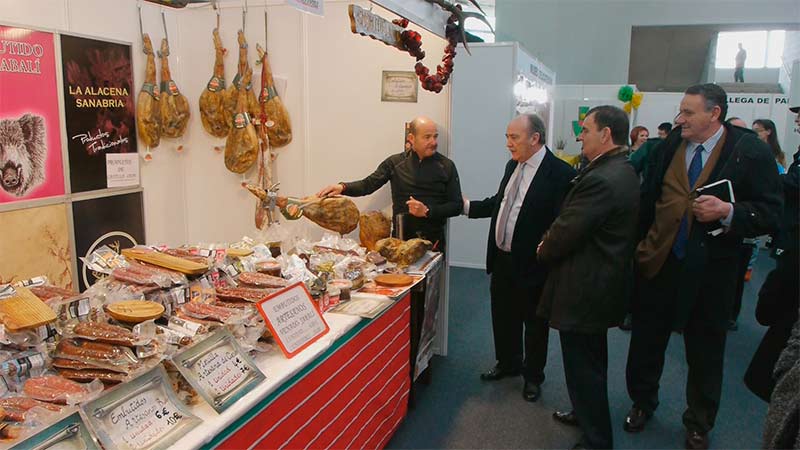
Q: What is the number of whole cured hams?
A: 7